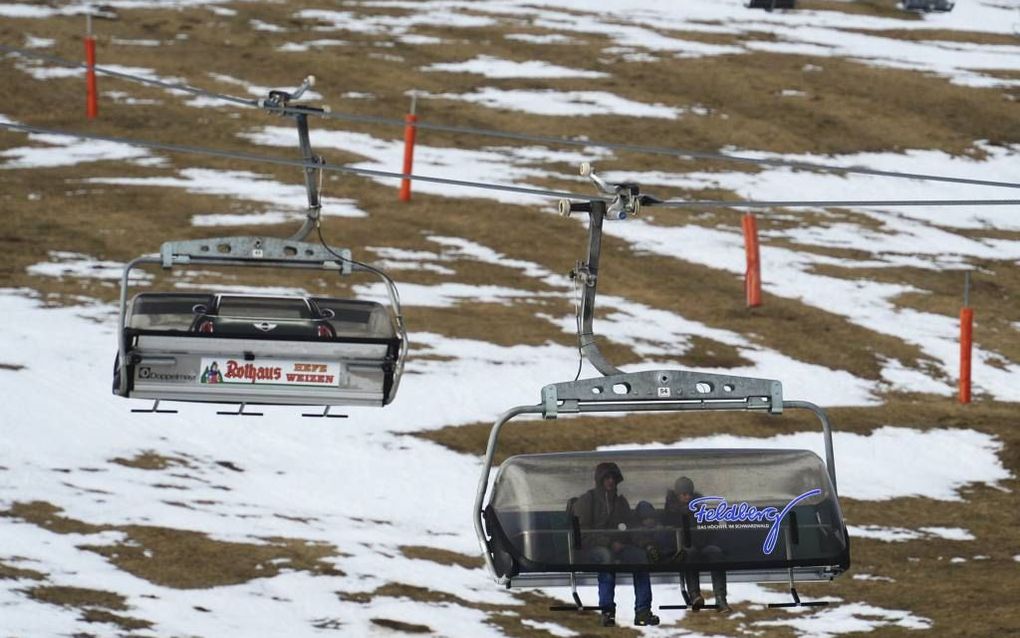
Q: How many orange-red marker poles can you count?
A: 4